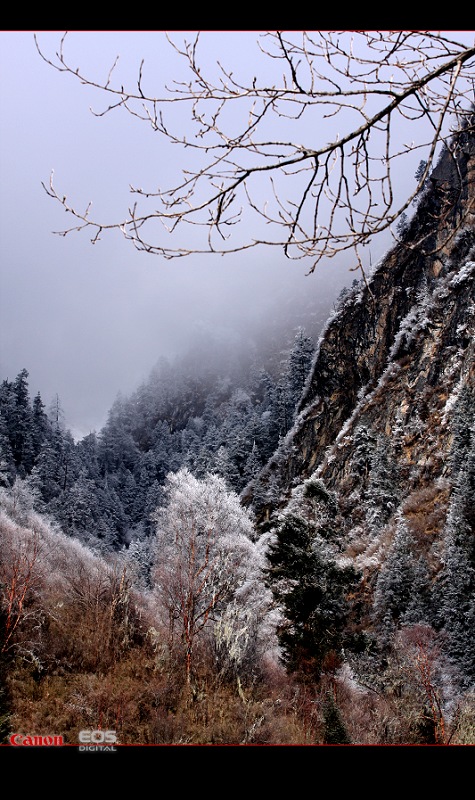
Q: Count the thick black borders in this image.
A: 2